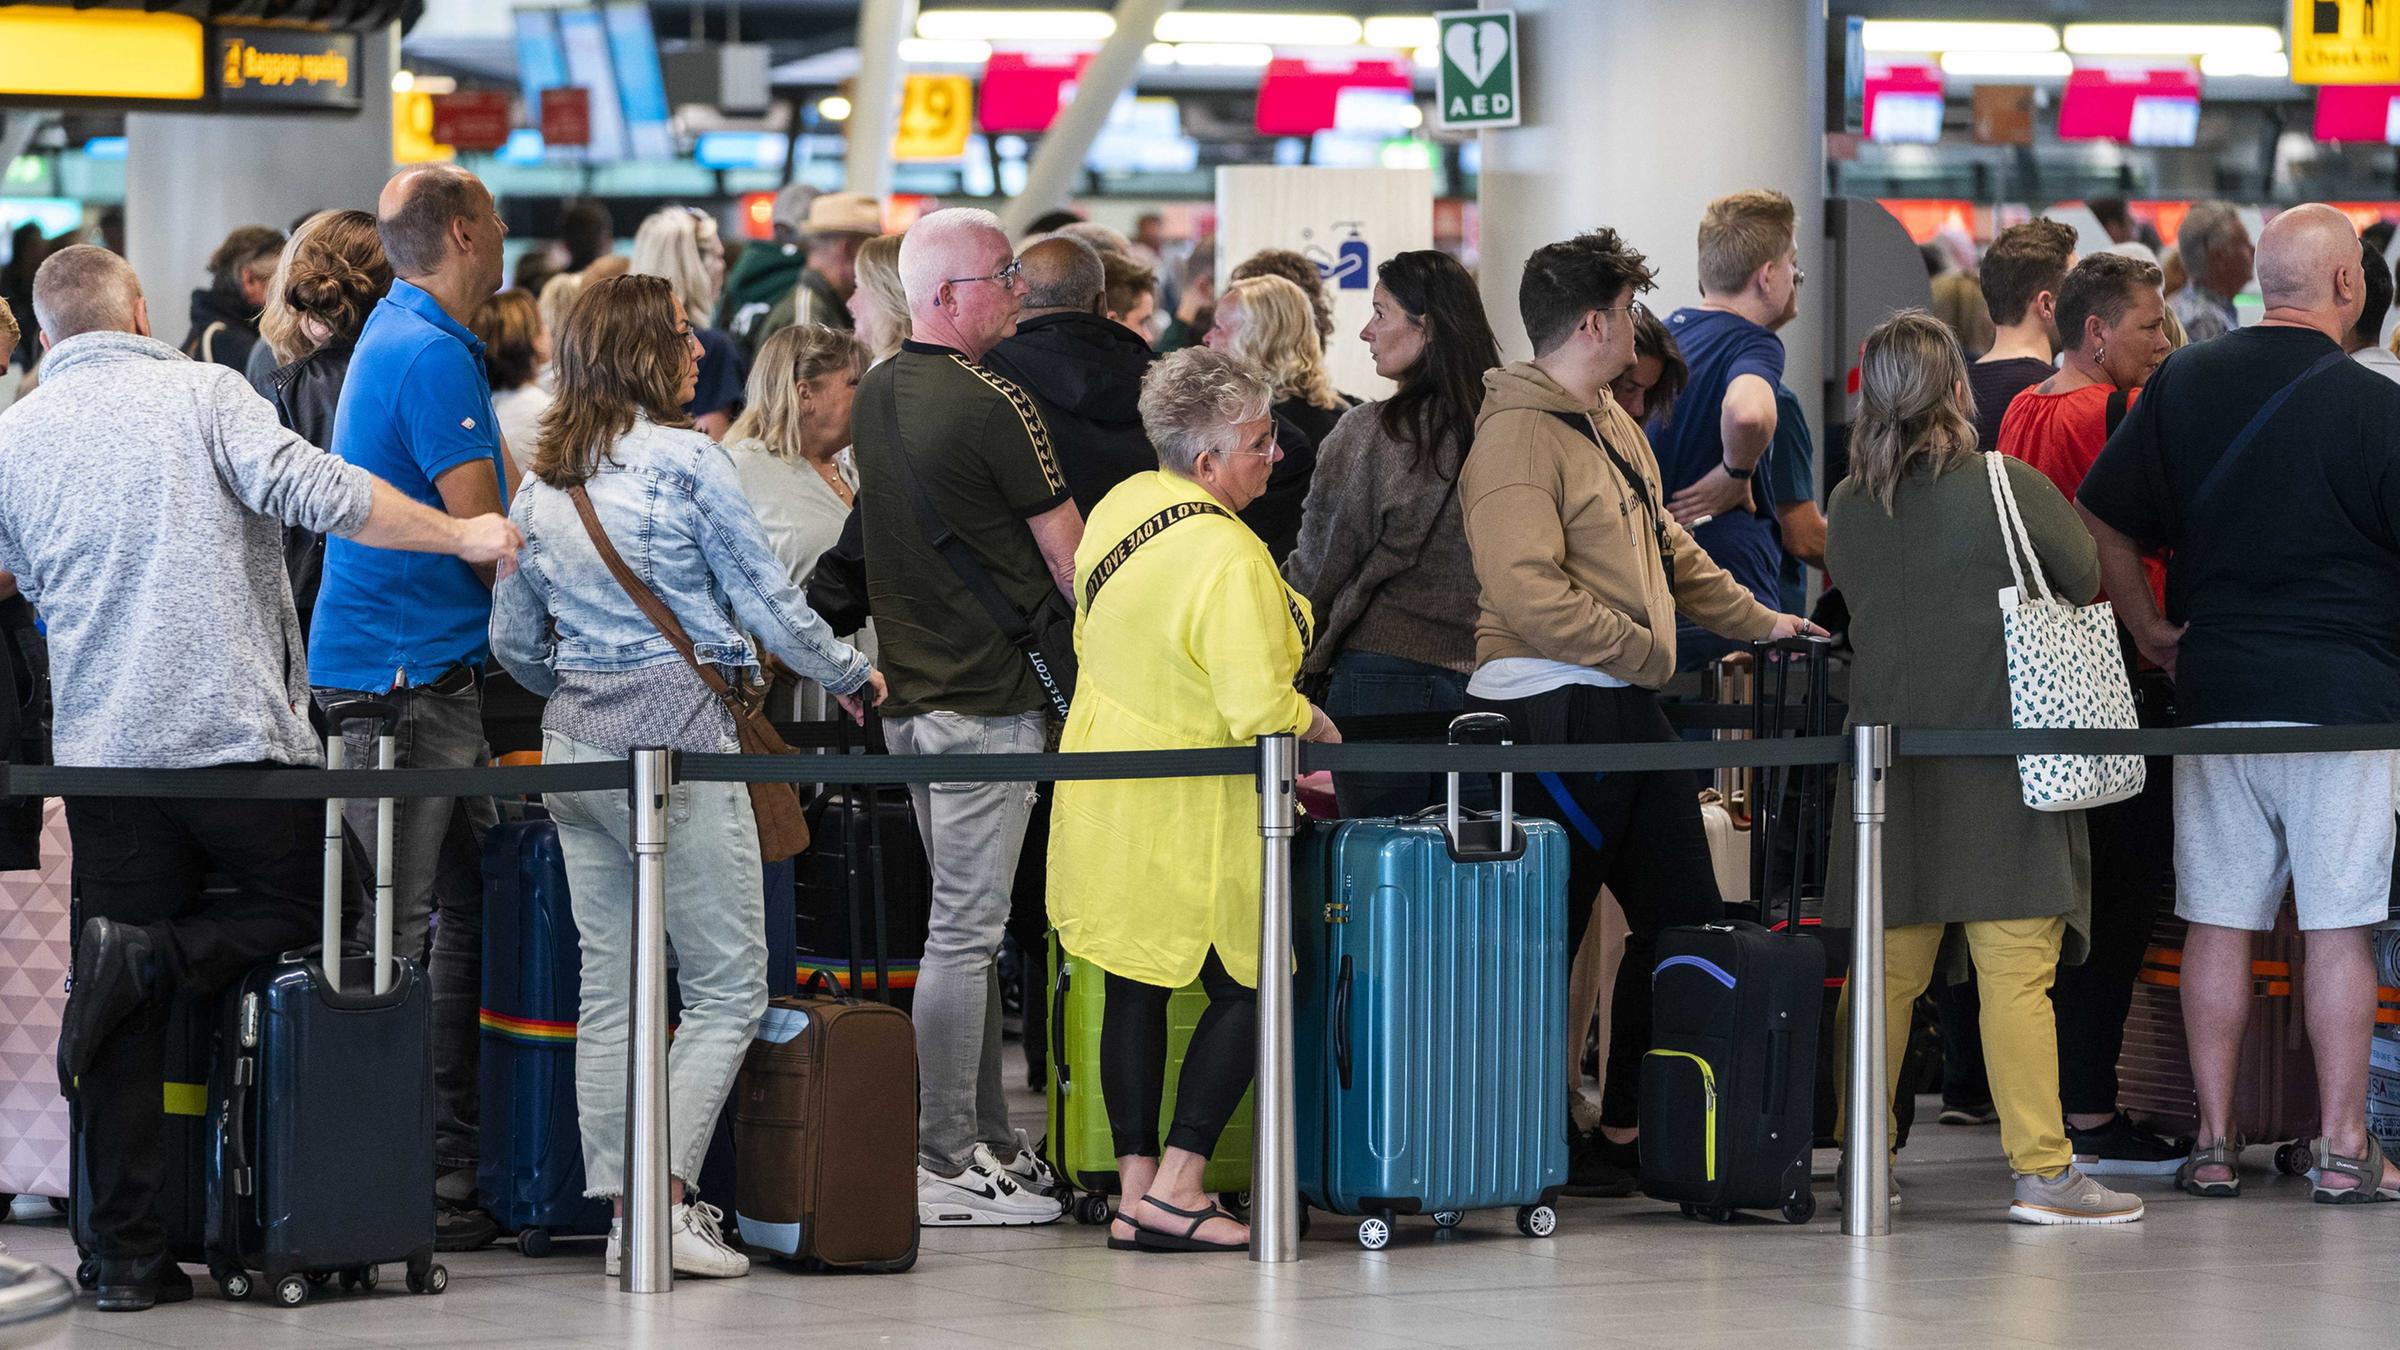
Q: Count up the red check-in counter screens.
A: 5